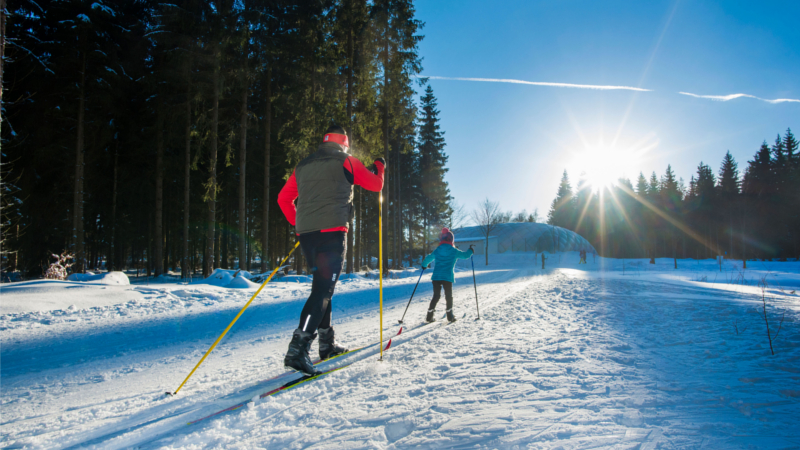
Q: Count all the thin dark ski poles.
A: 2